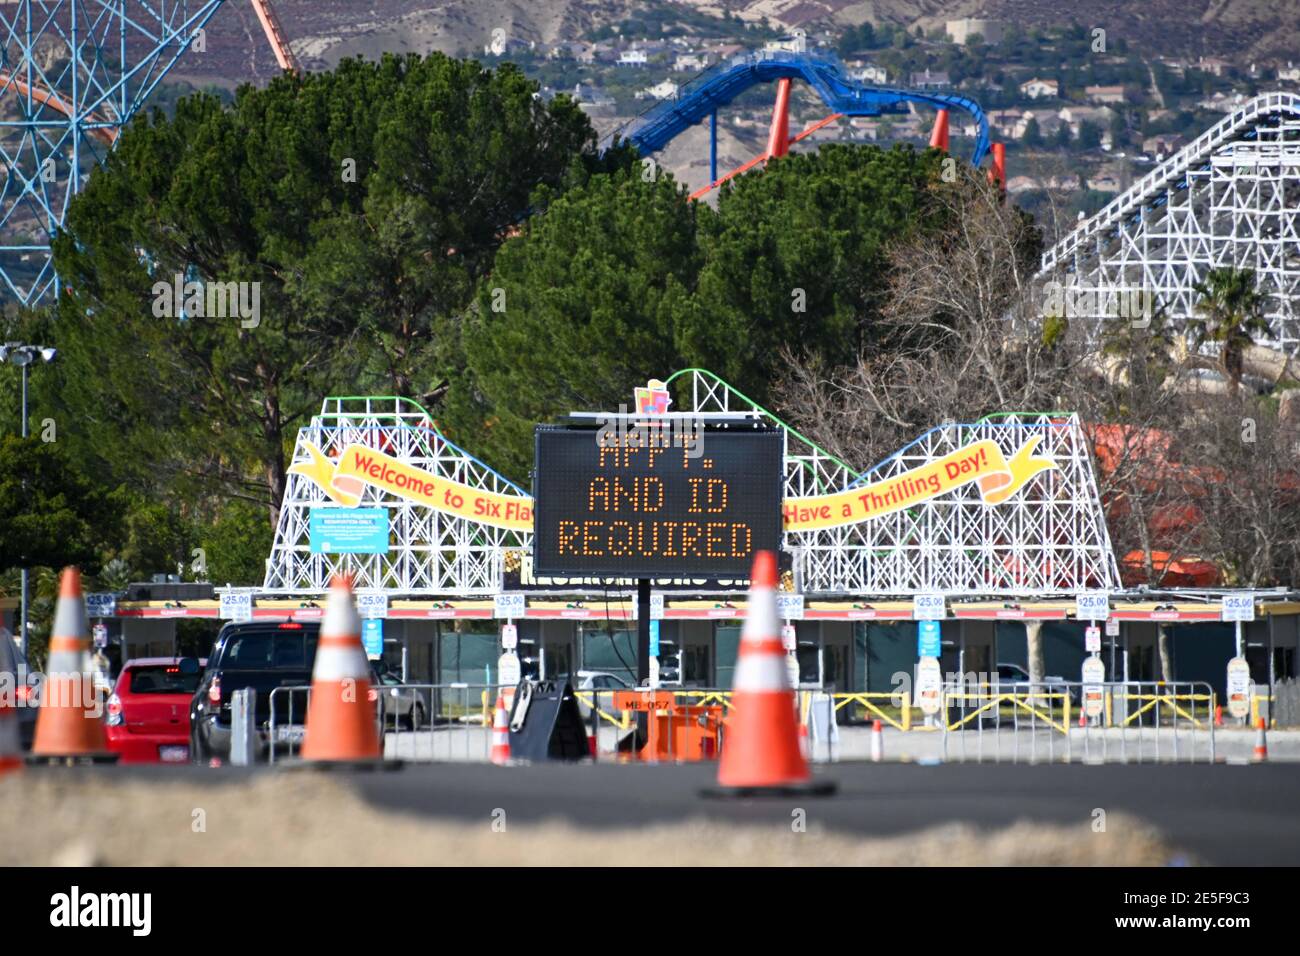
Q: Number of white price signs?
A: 9